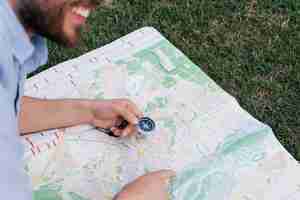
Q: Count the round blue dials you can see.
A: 1